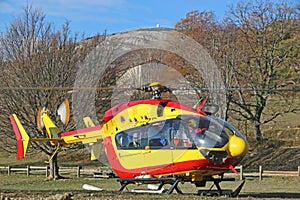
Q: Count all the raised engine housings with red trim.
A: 1